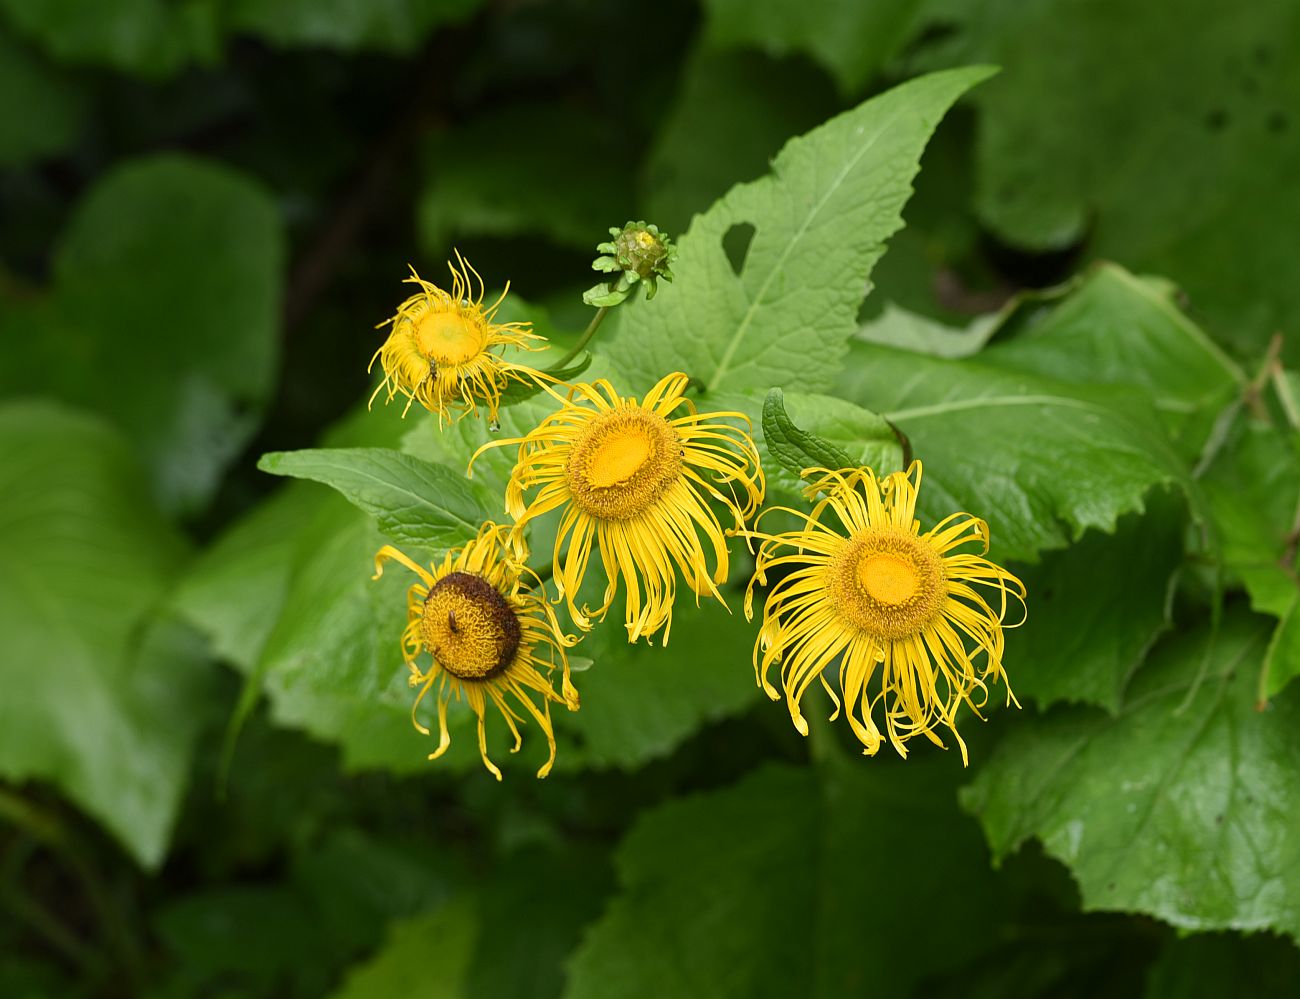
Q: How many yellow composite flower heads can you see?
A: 4